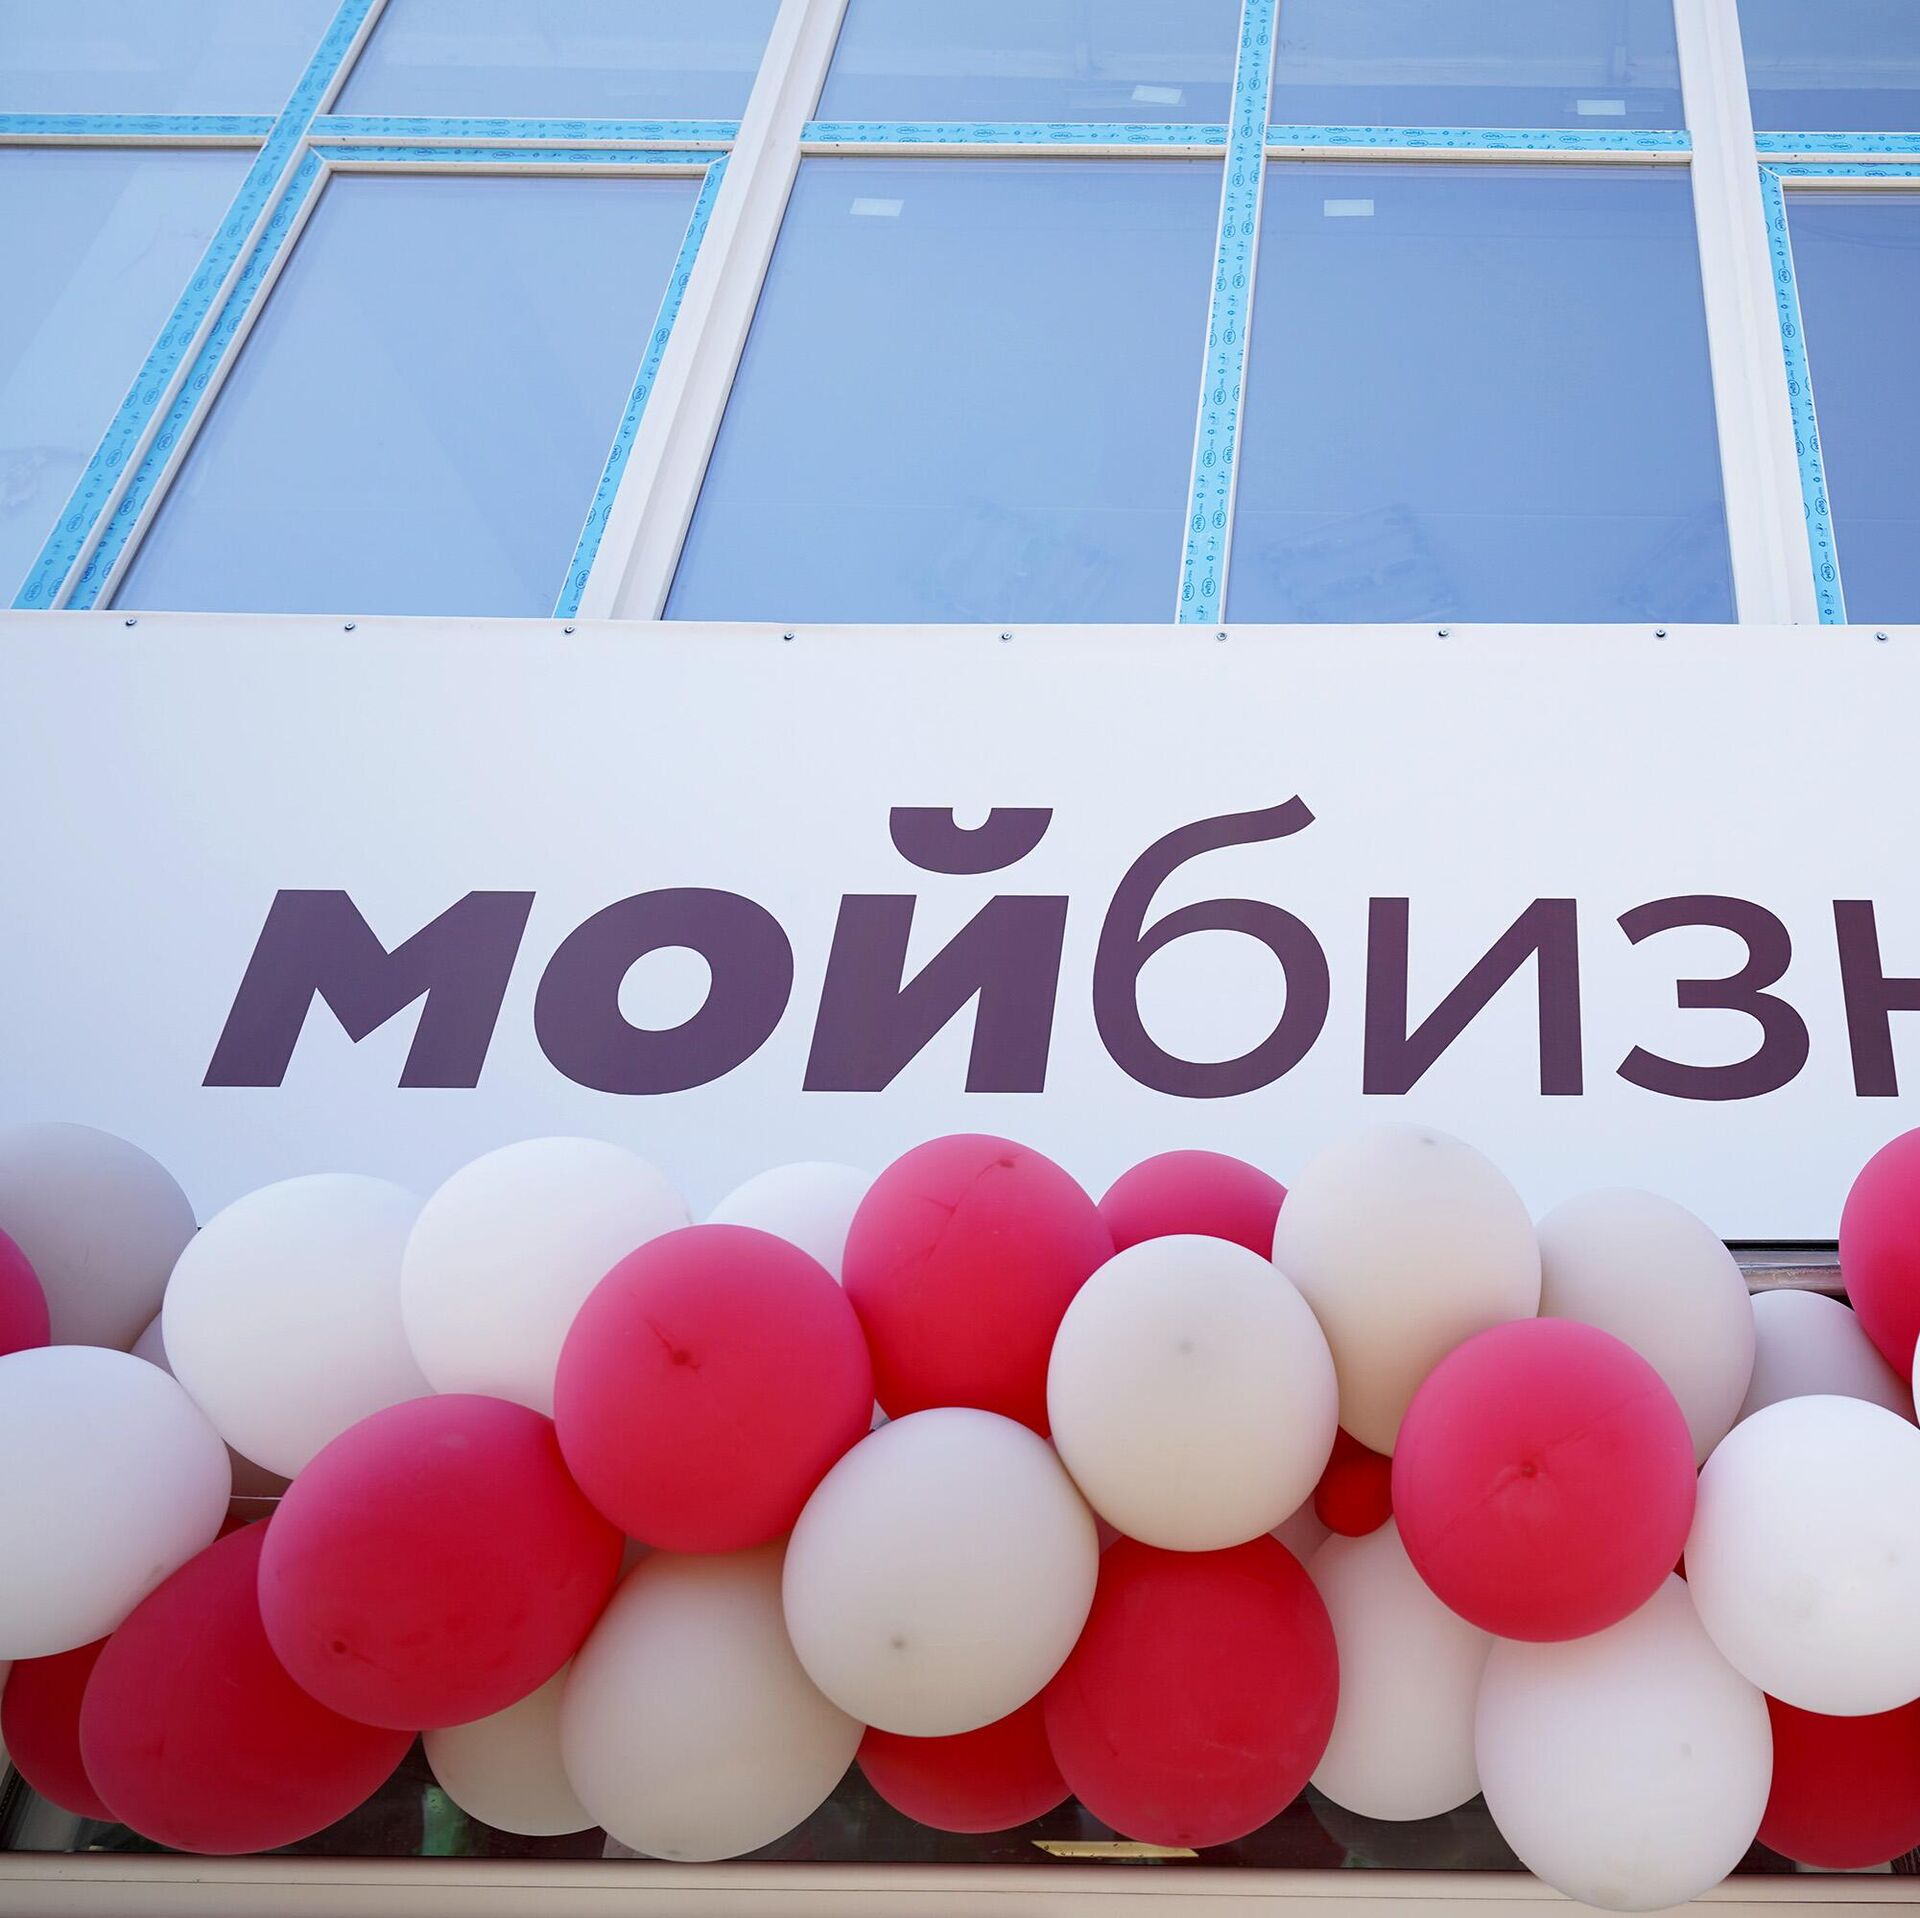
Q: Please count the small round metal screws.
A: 9